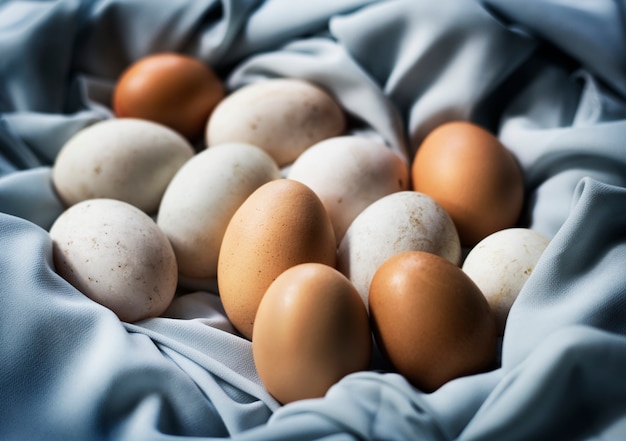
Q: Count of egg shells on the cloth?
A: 12